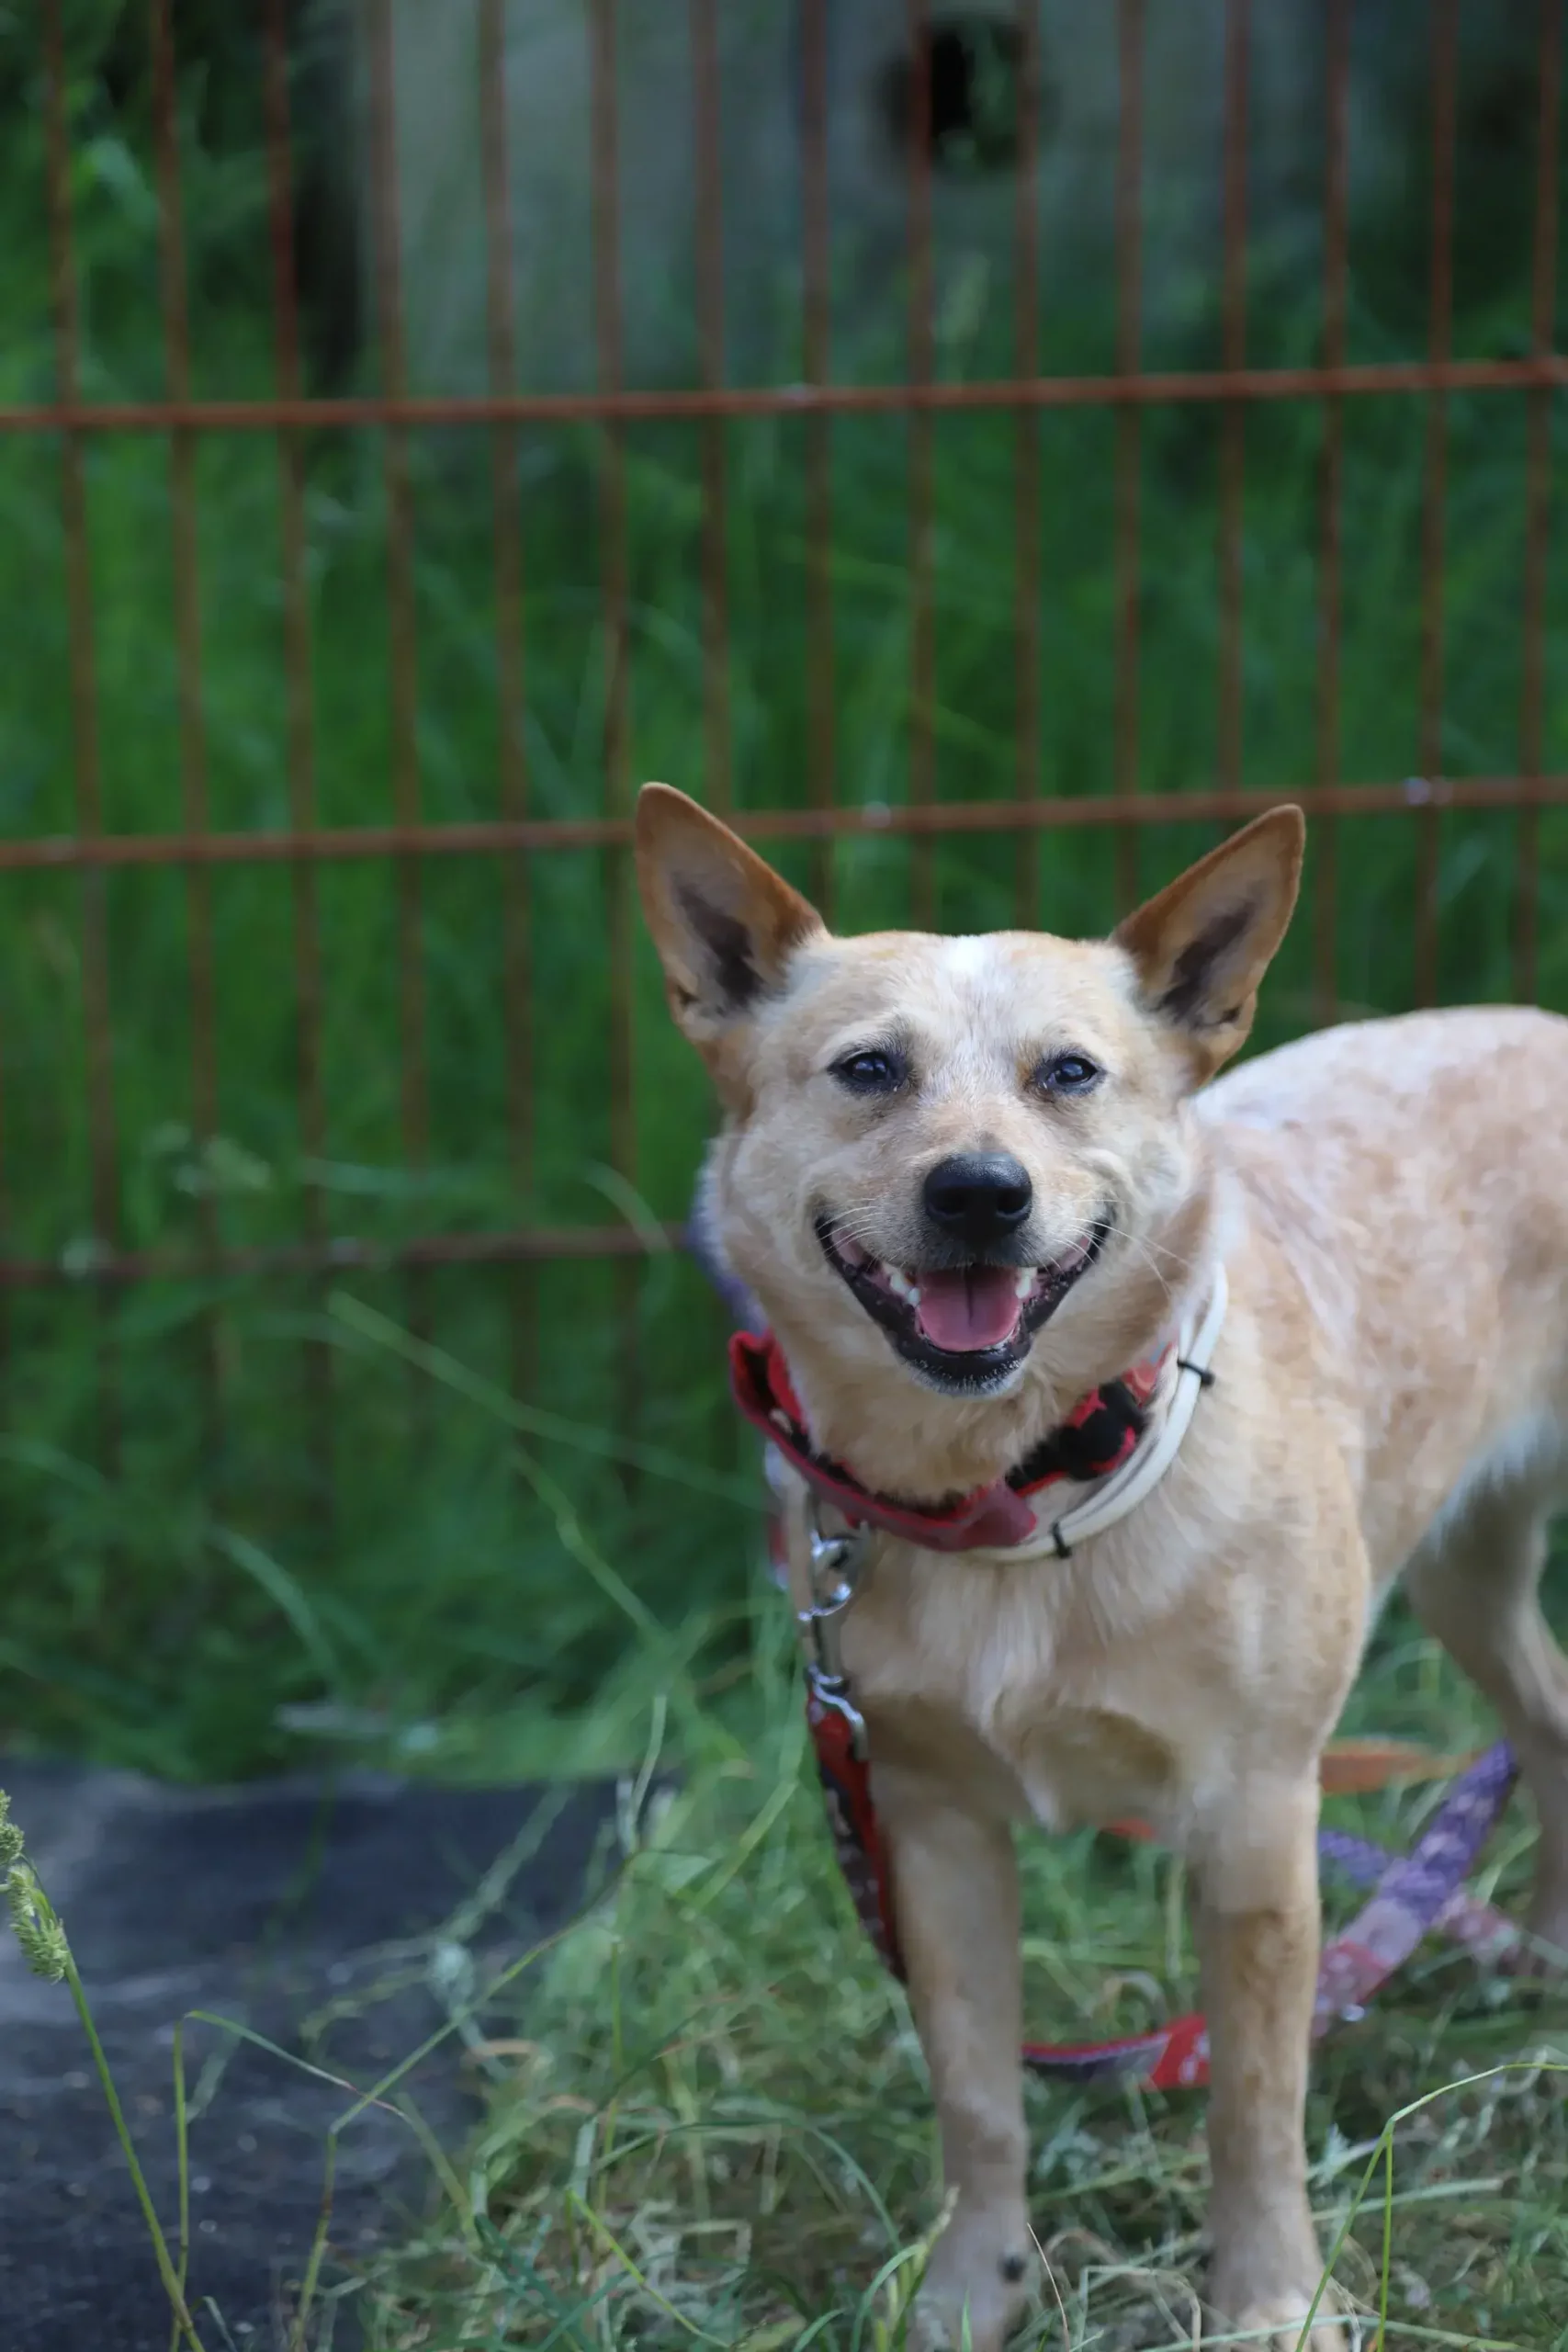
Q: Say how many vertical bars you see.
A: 15